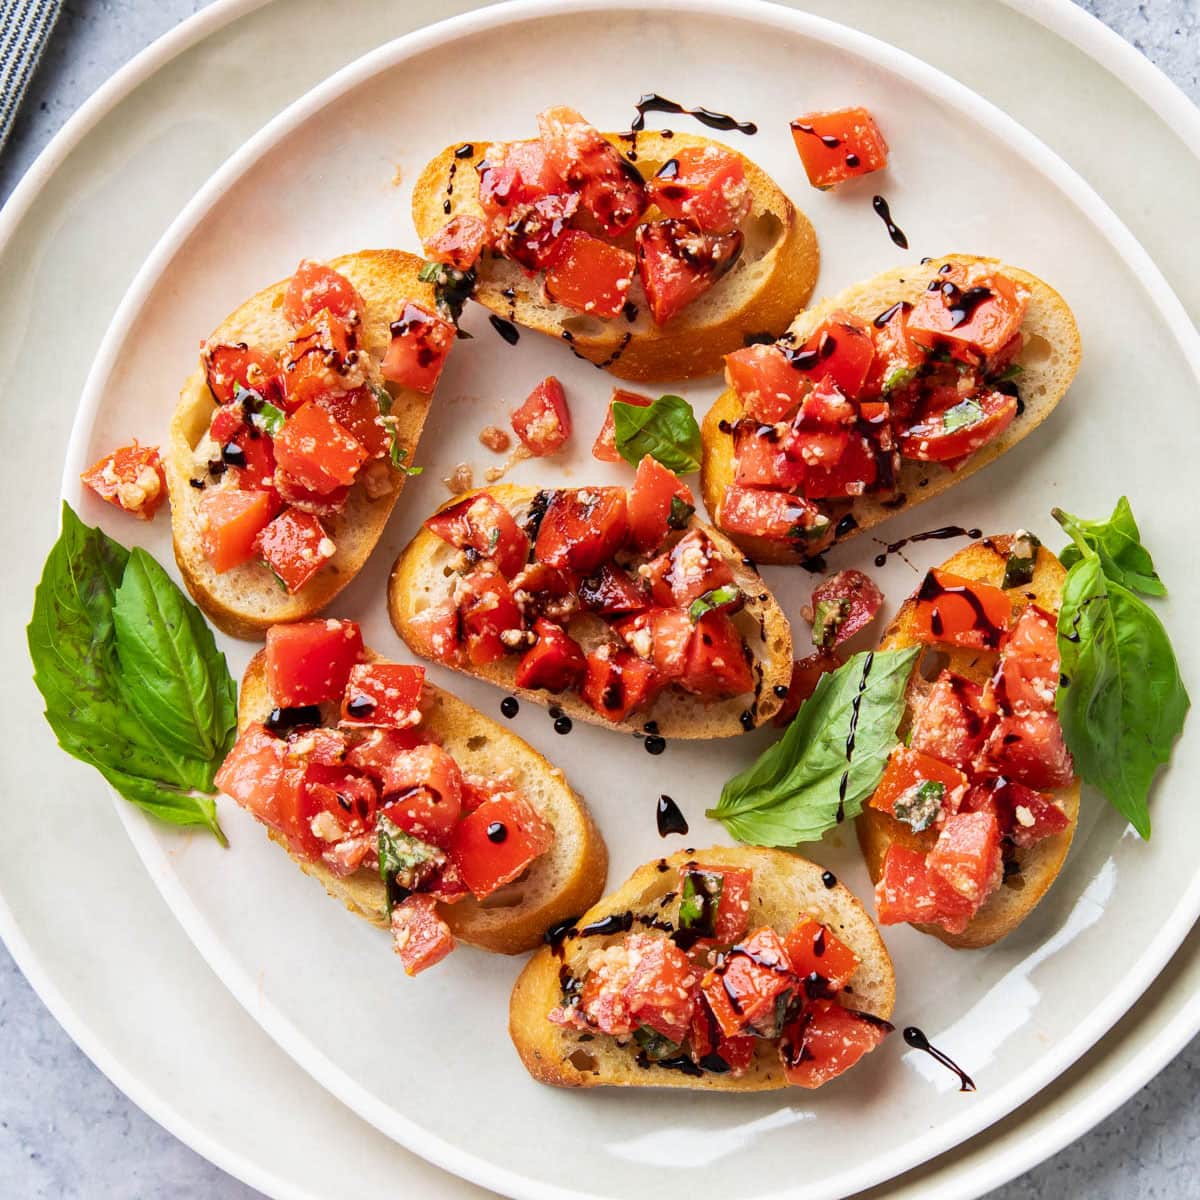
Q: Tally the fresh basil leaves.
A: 6